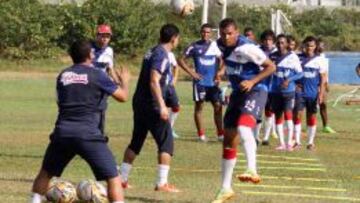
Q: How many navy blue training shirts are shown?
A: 2